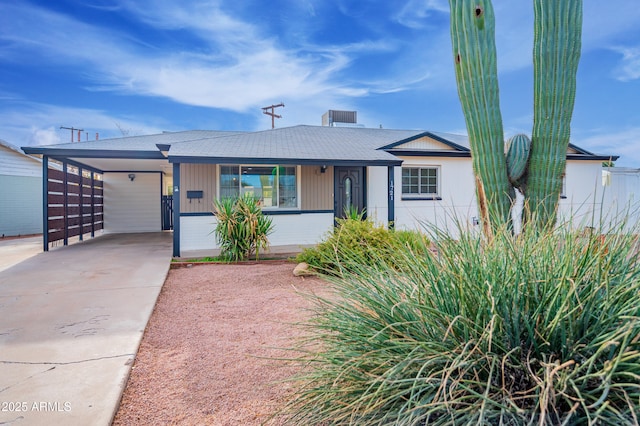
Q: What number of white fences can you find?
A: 1